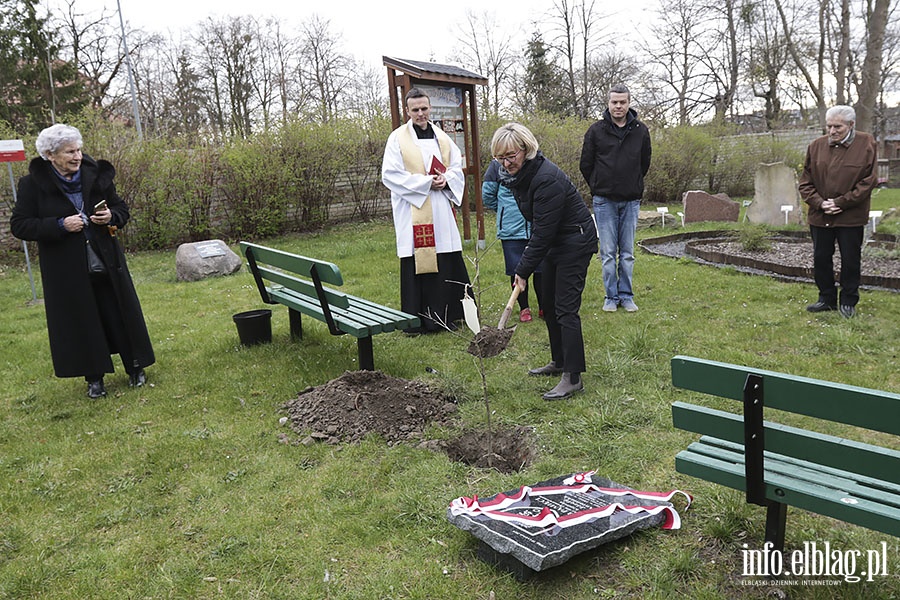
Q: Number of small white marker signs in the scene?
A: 5